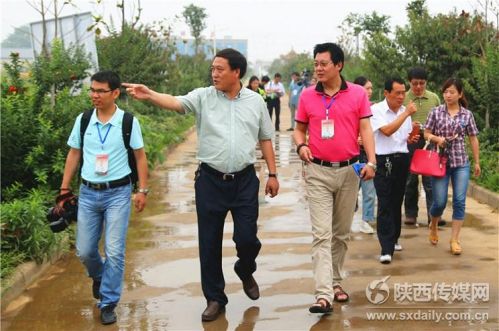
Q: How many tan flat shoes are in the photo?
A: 2